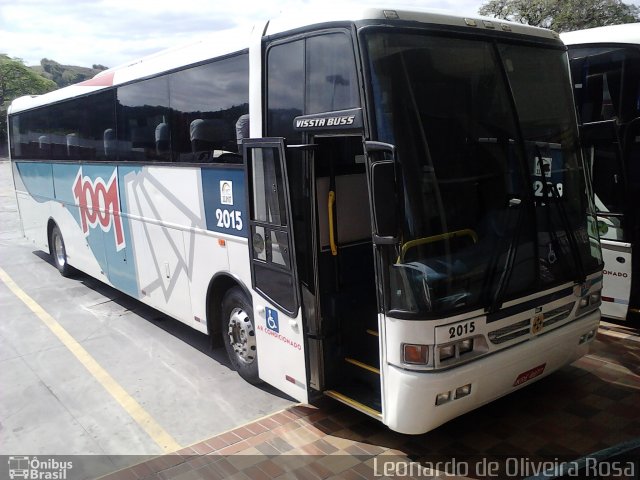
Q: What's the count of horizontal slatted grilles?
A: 2